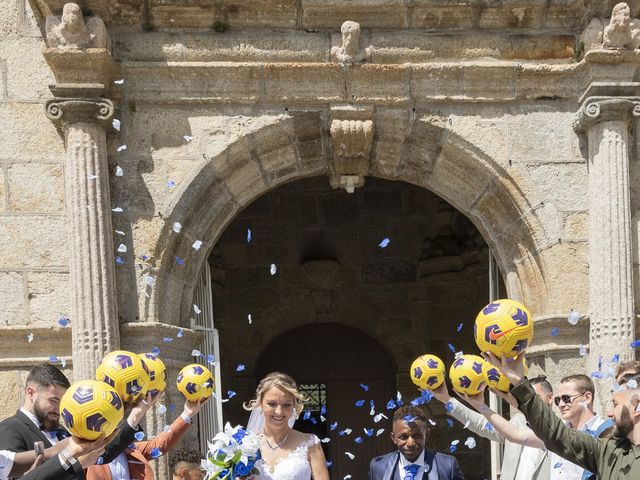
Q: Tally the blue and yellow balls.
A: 8